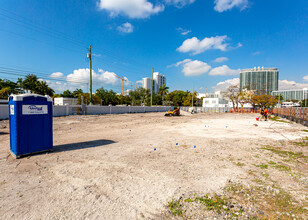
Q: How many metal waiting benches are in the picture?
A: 0